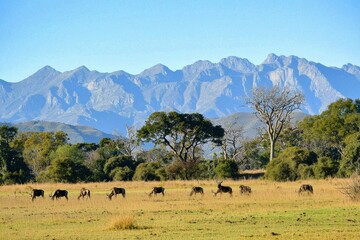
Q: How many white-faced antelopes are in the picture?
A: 9